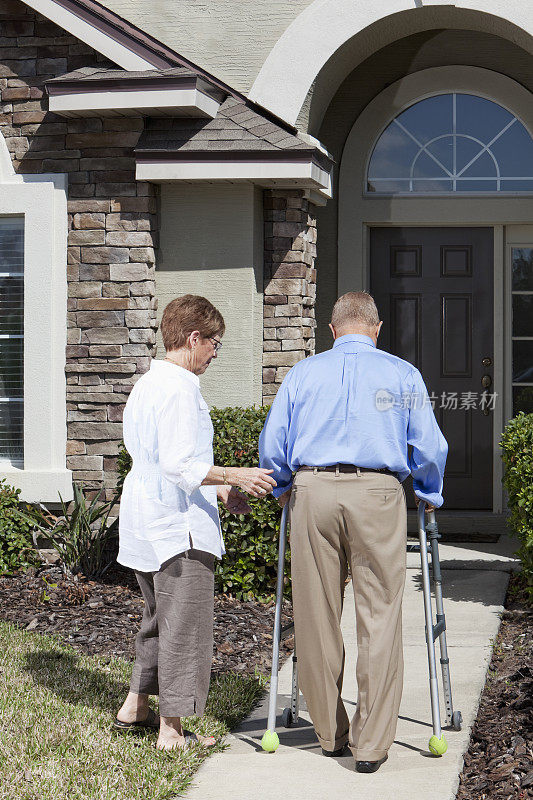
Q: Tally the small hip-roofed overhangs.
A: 2